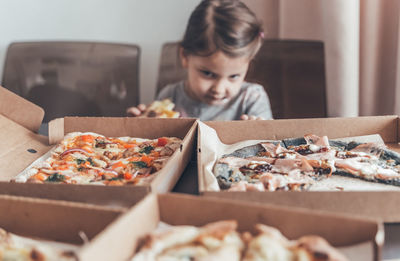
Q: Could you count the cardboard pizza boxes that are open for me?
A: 4